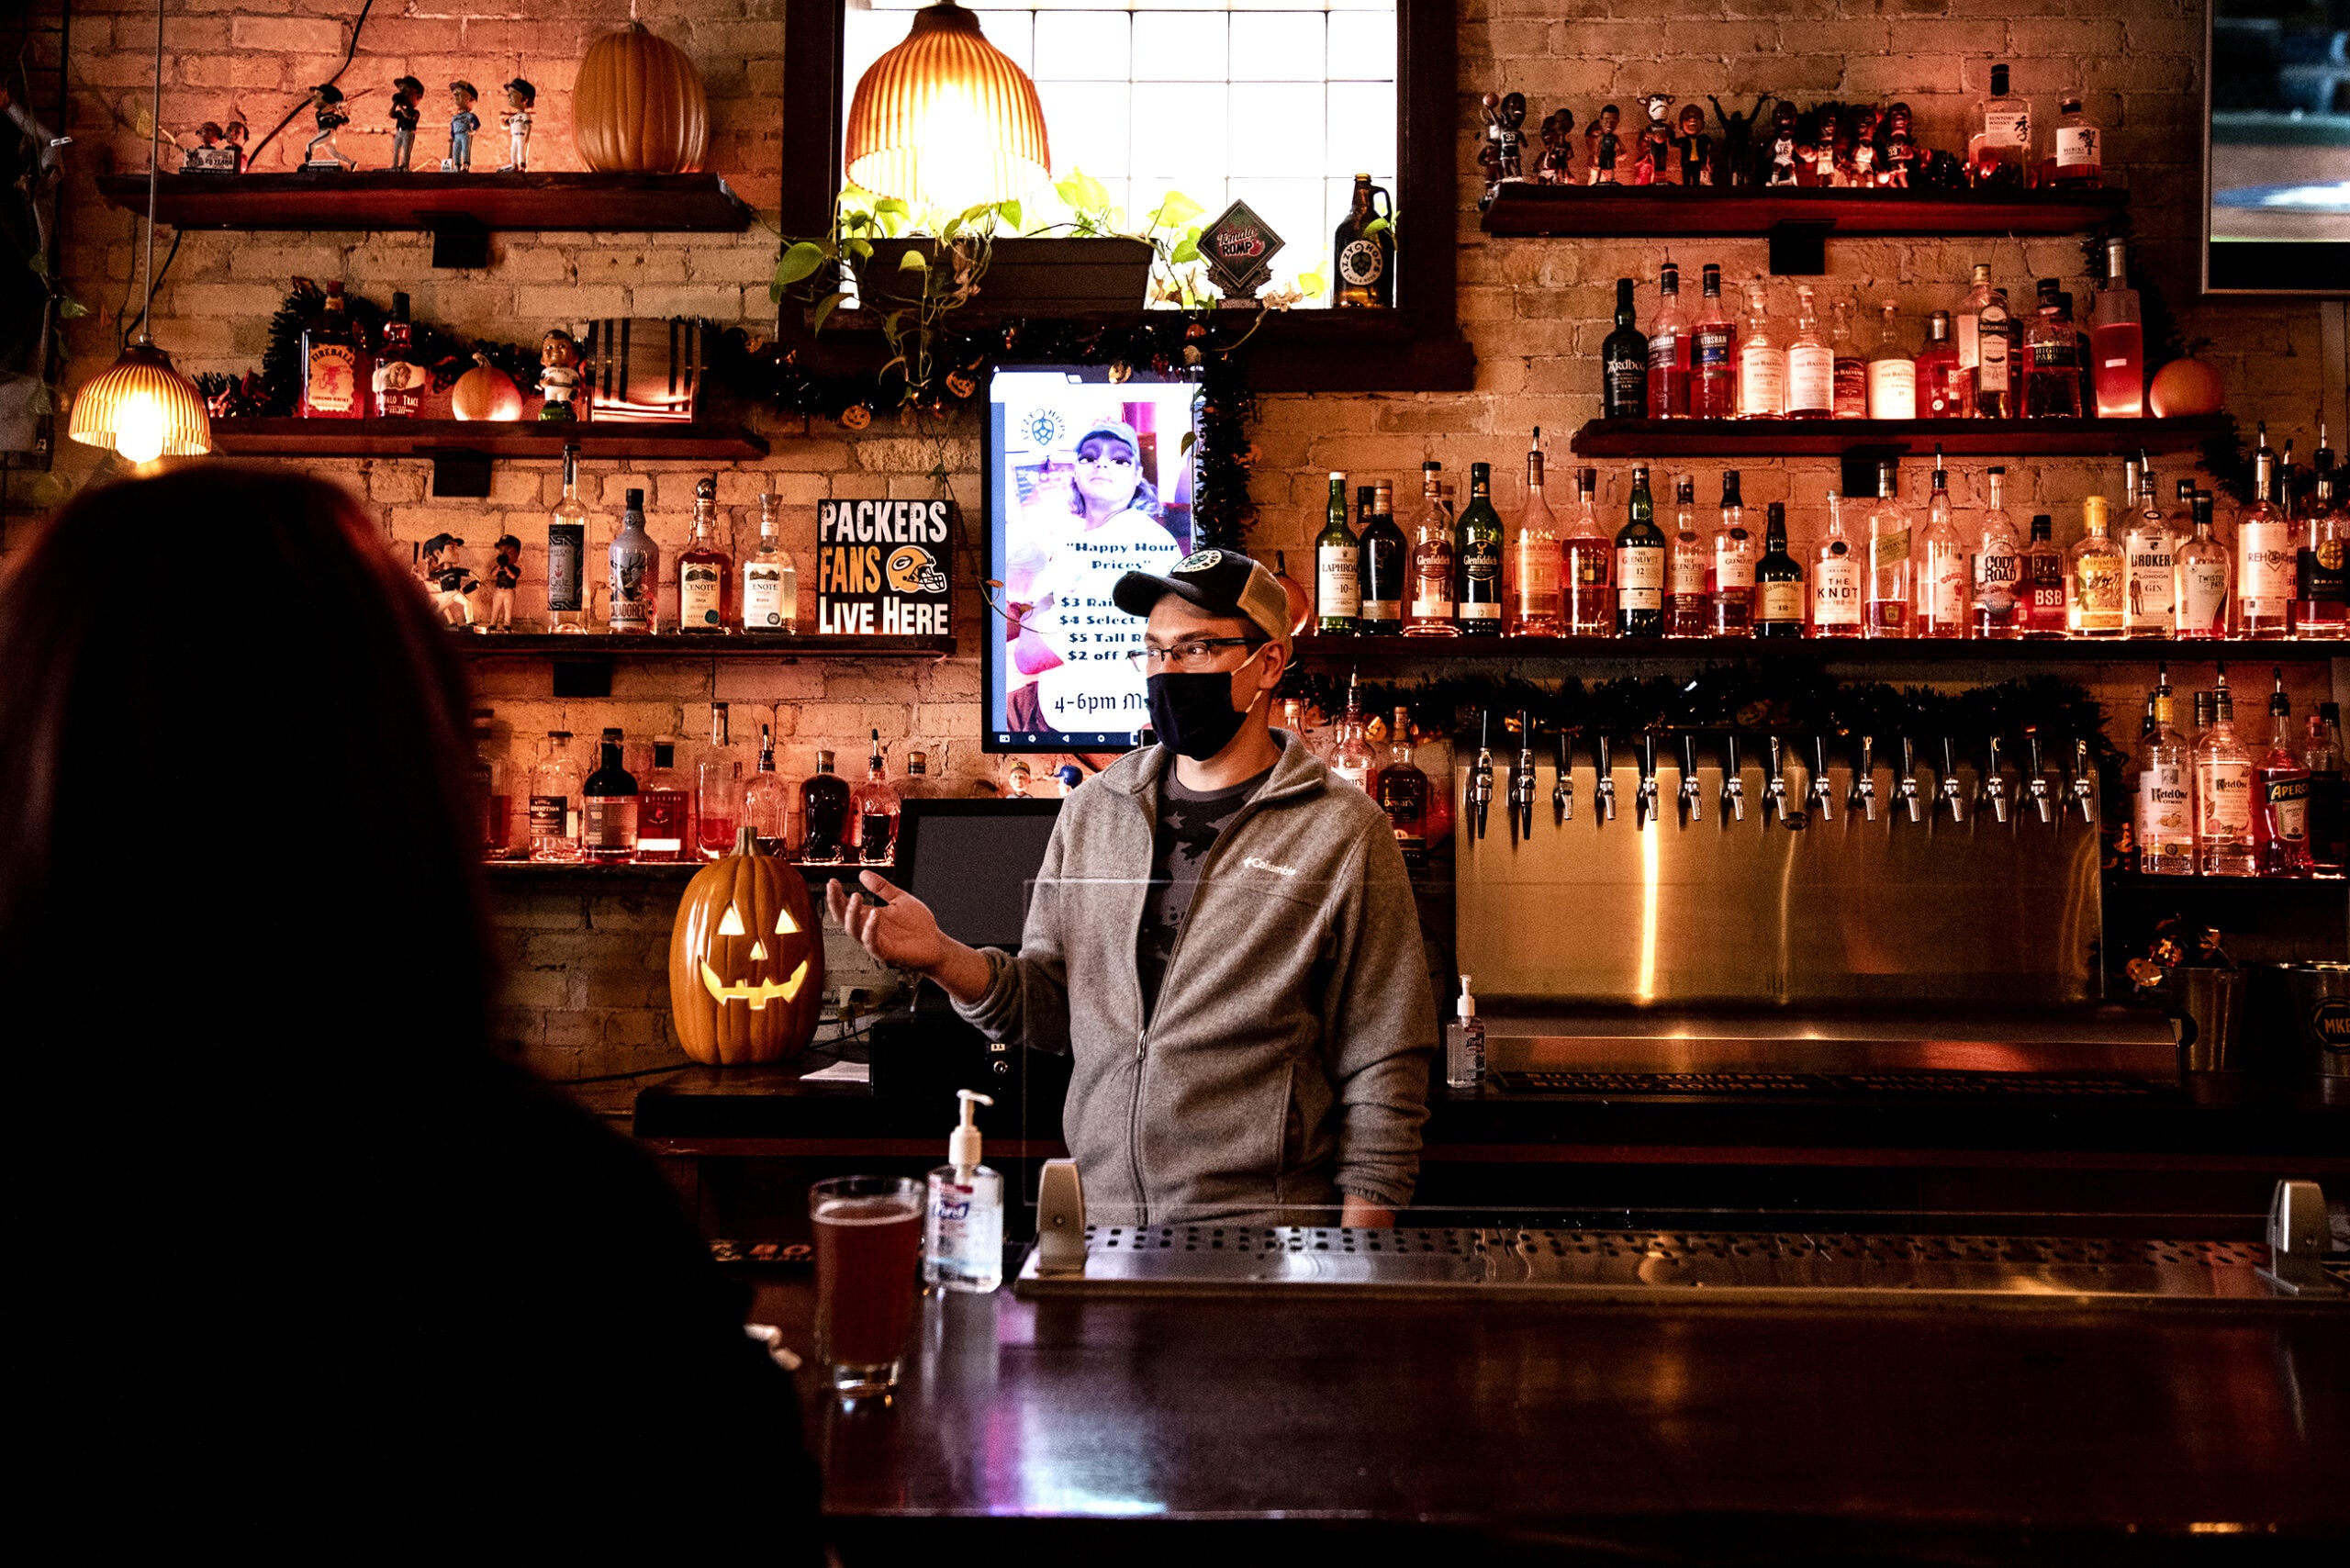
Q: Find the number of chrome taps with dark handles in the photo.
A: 15